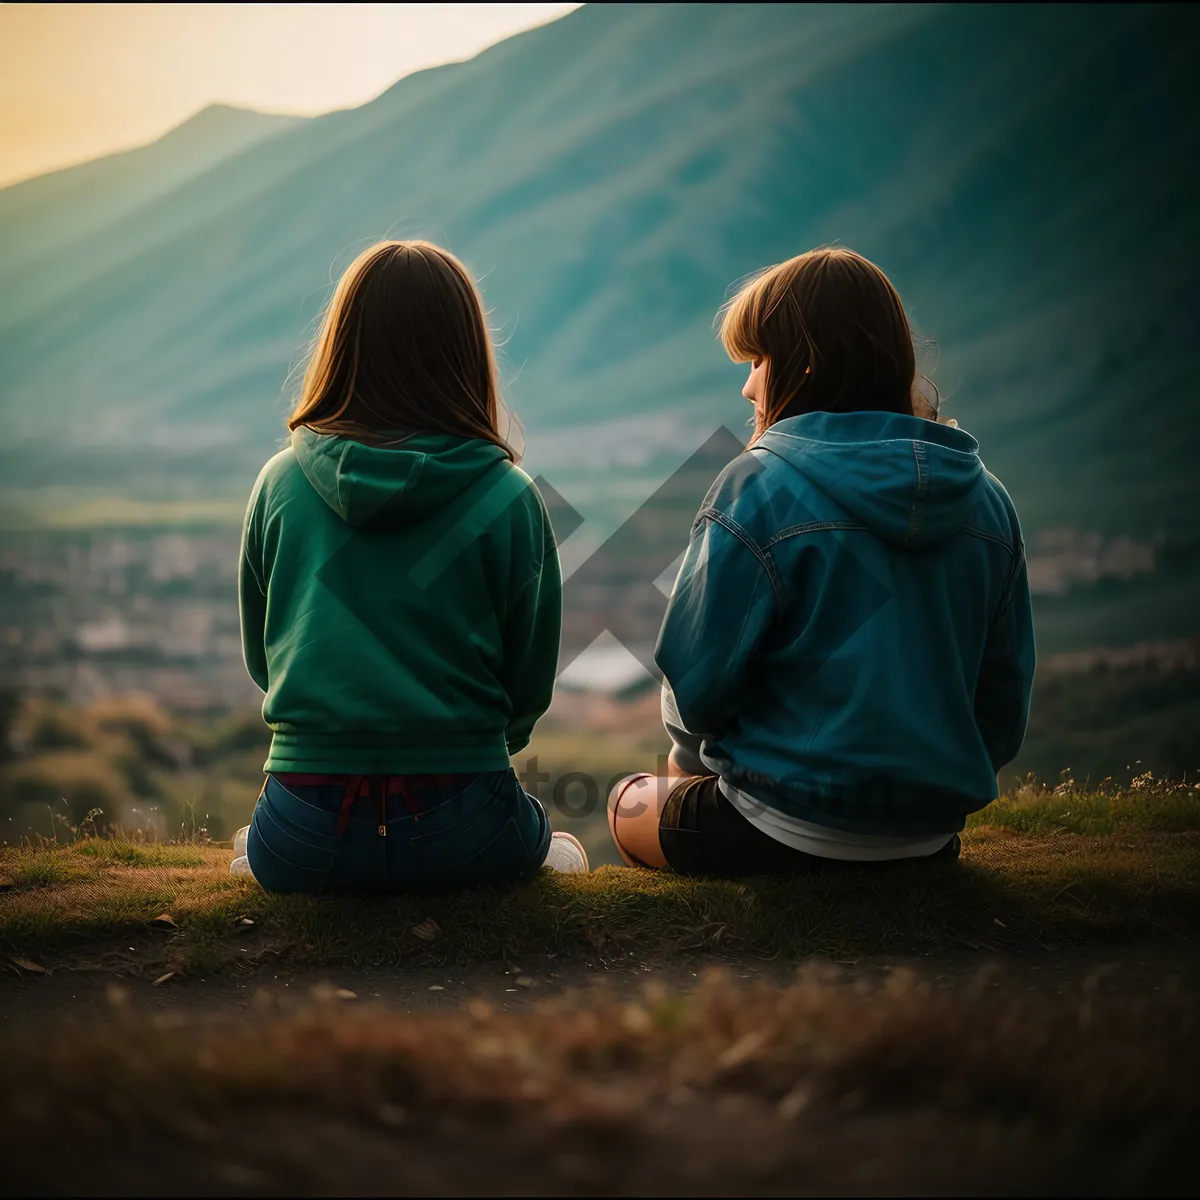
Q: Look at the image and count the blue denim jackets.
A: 1